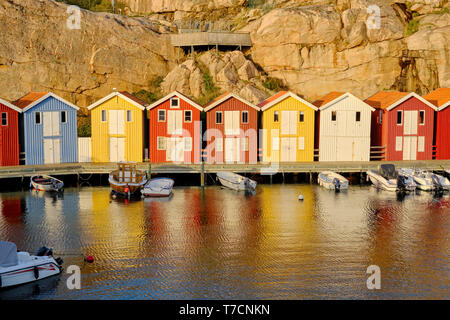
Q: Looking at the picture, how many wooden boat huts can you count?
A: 9